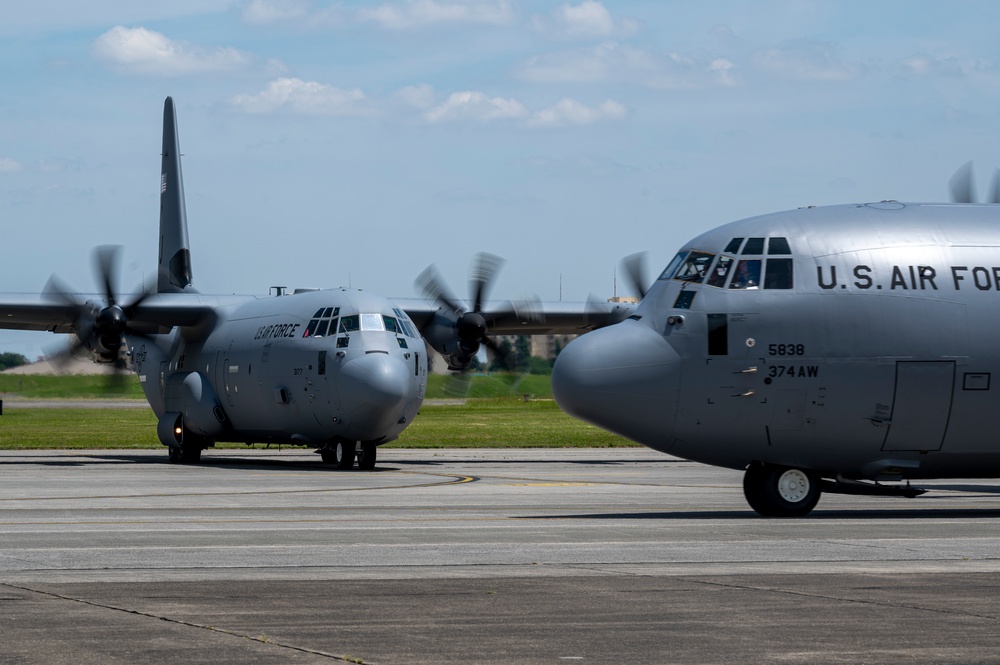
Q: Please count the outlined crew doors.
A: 1